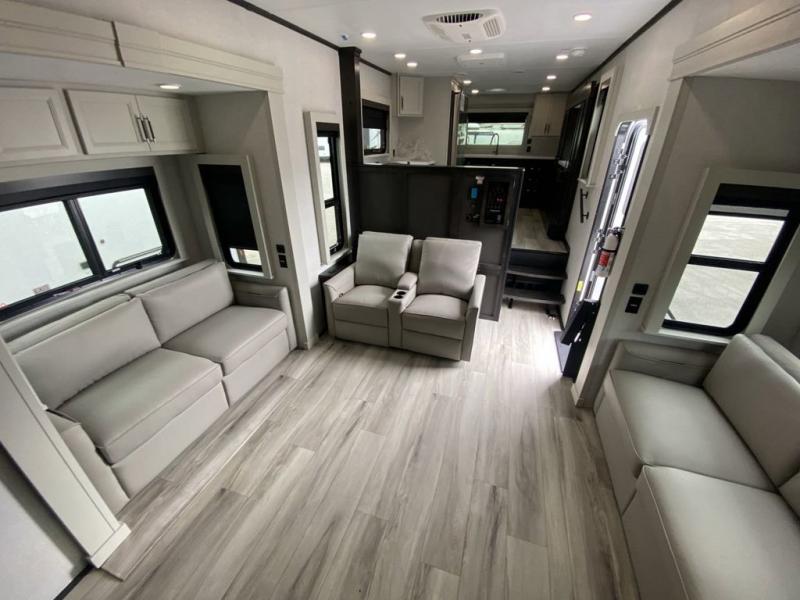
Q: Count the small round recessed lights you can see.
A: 11